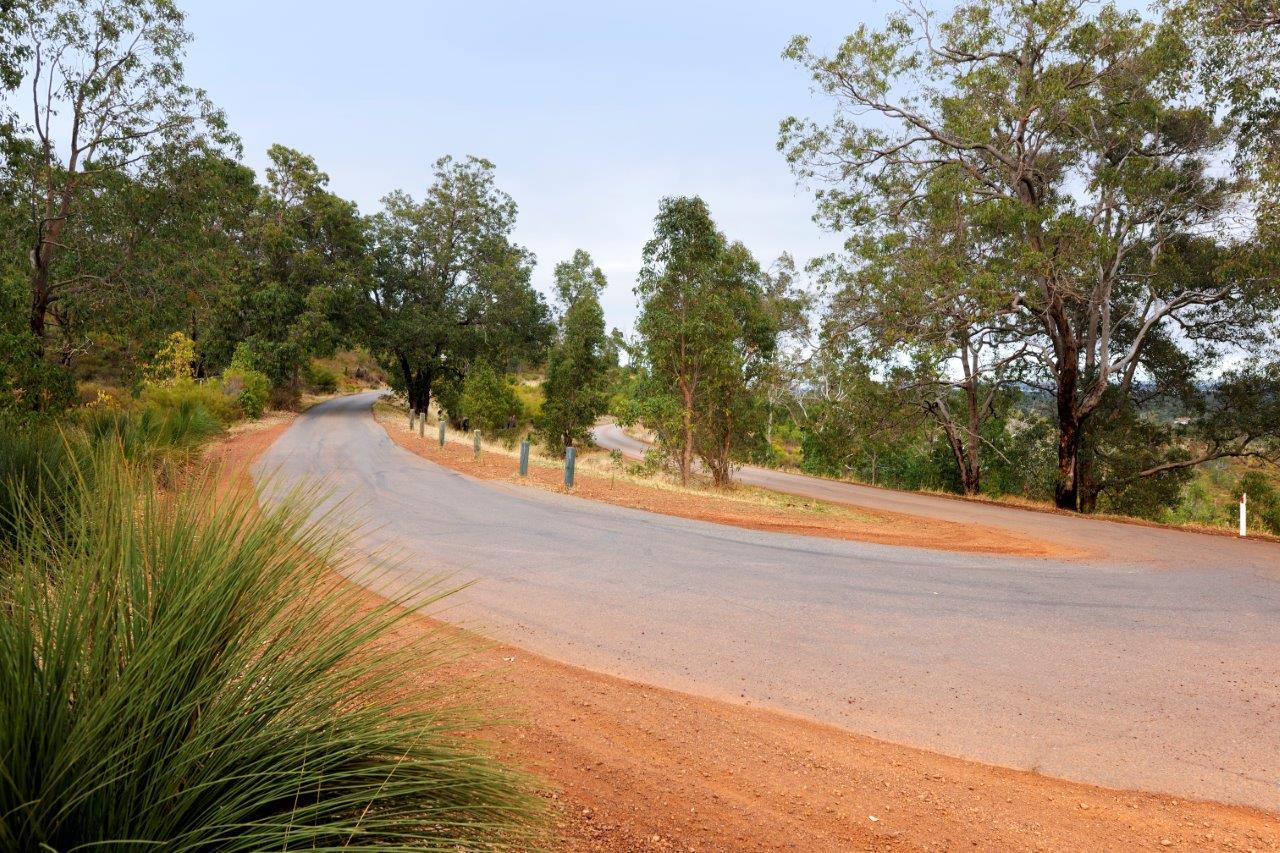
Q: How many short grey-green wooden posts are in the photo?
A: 6